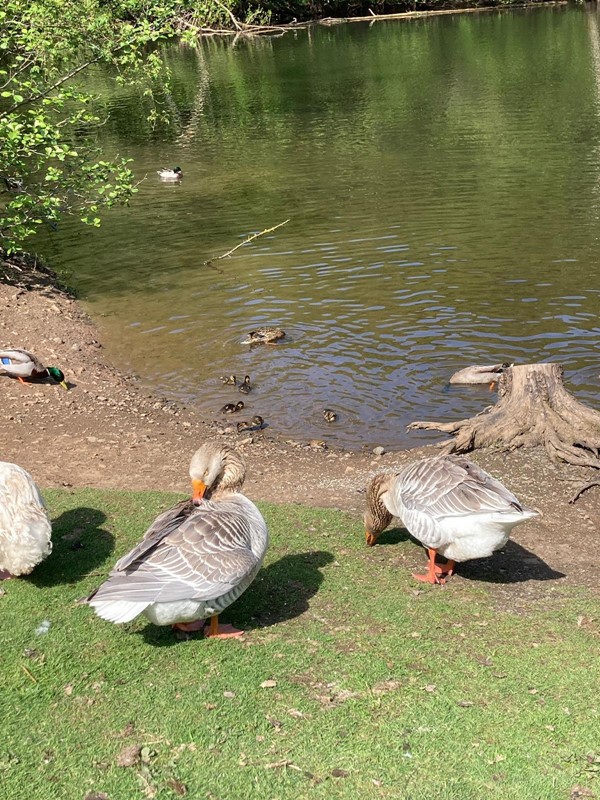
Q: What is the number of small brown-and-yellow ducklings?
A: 6